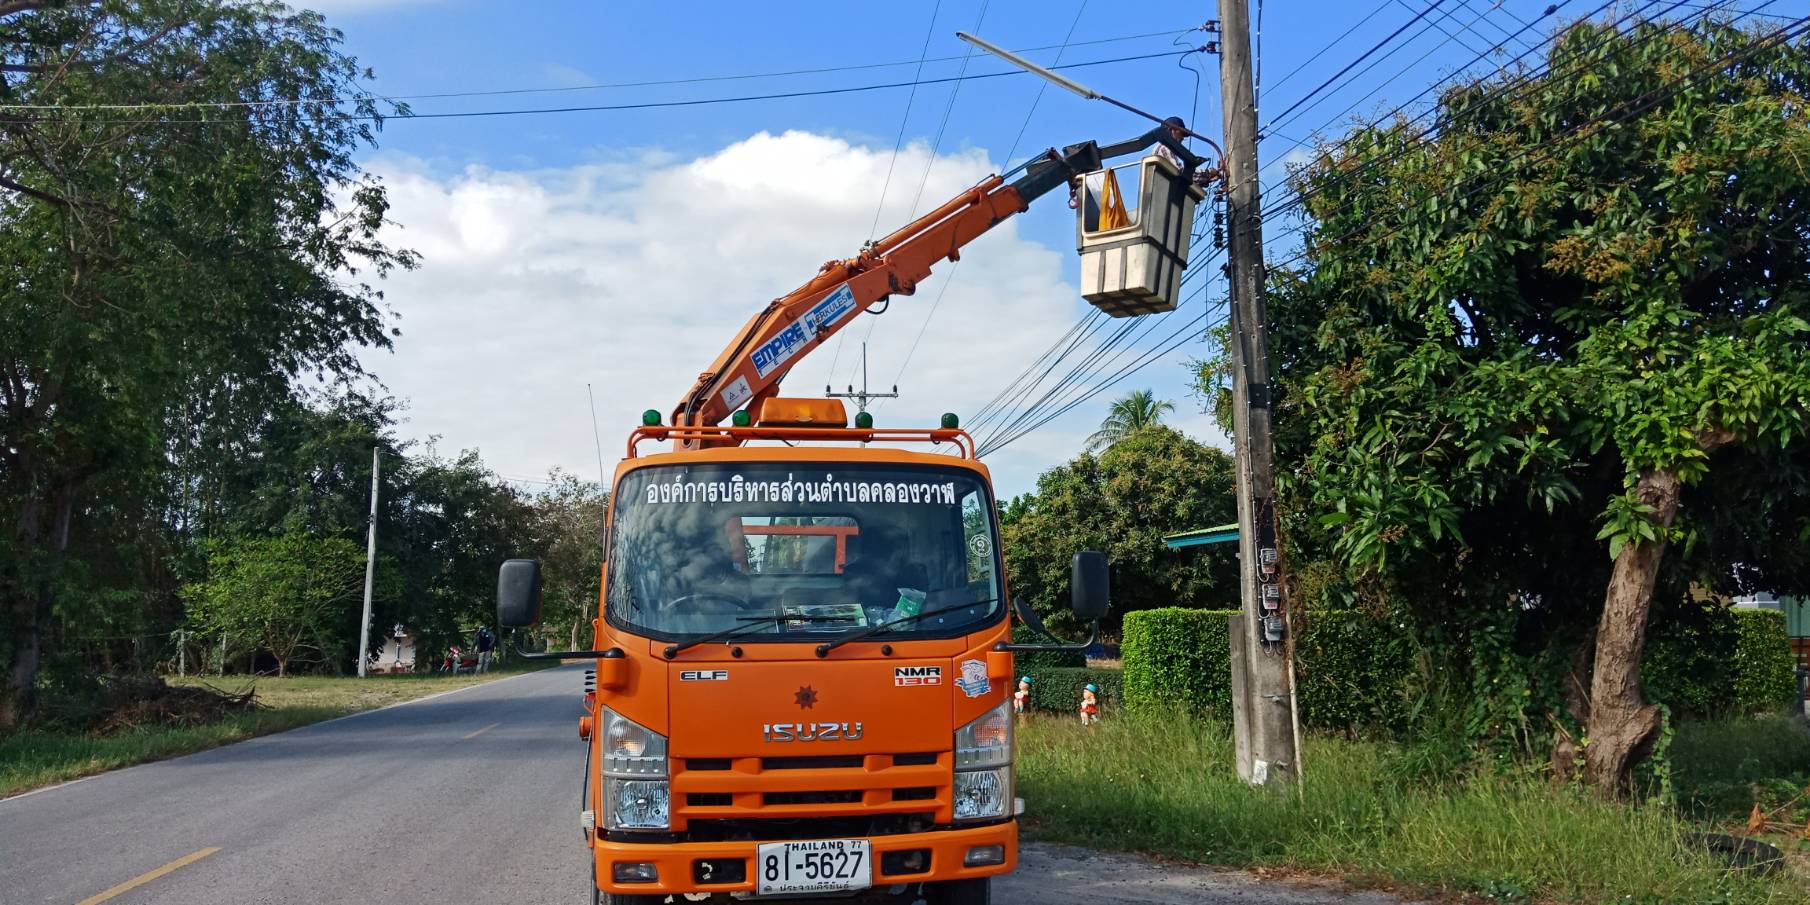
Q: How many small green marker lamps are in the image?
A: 4